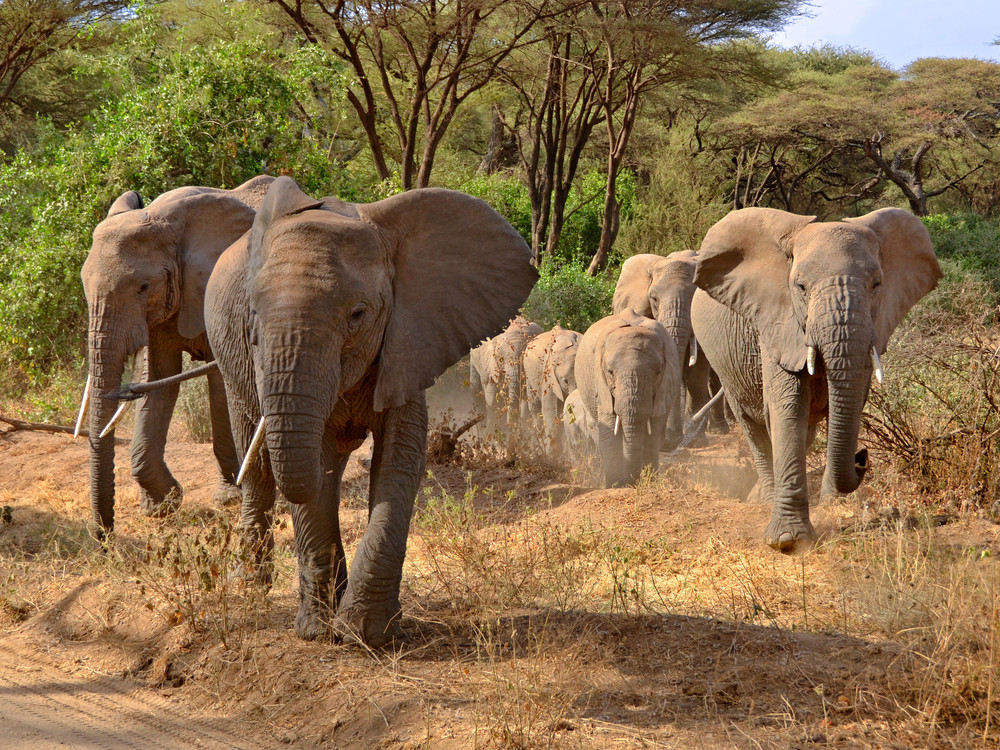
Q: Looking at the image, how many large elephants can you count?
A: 4